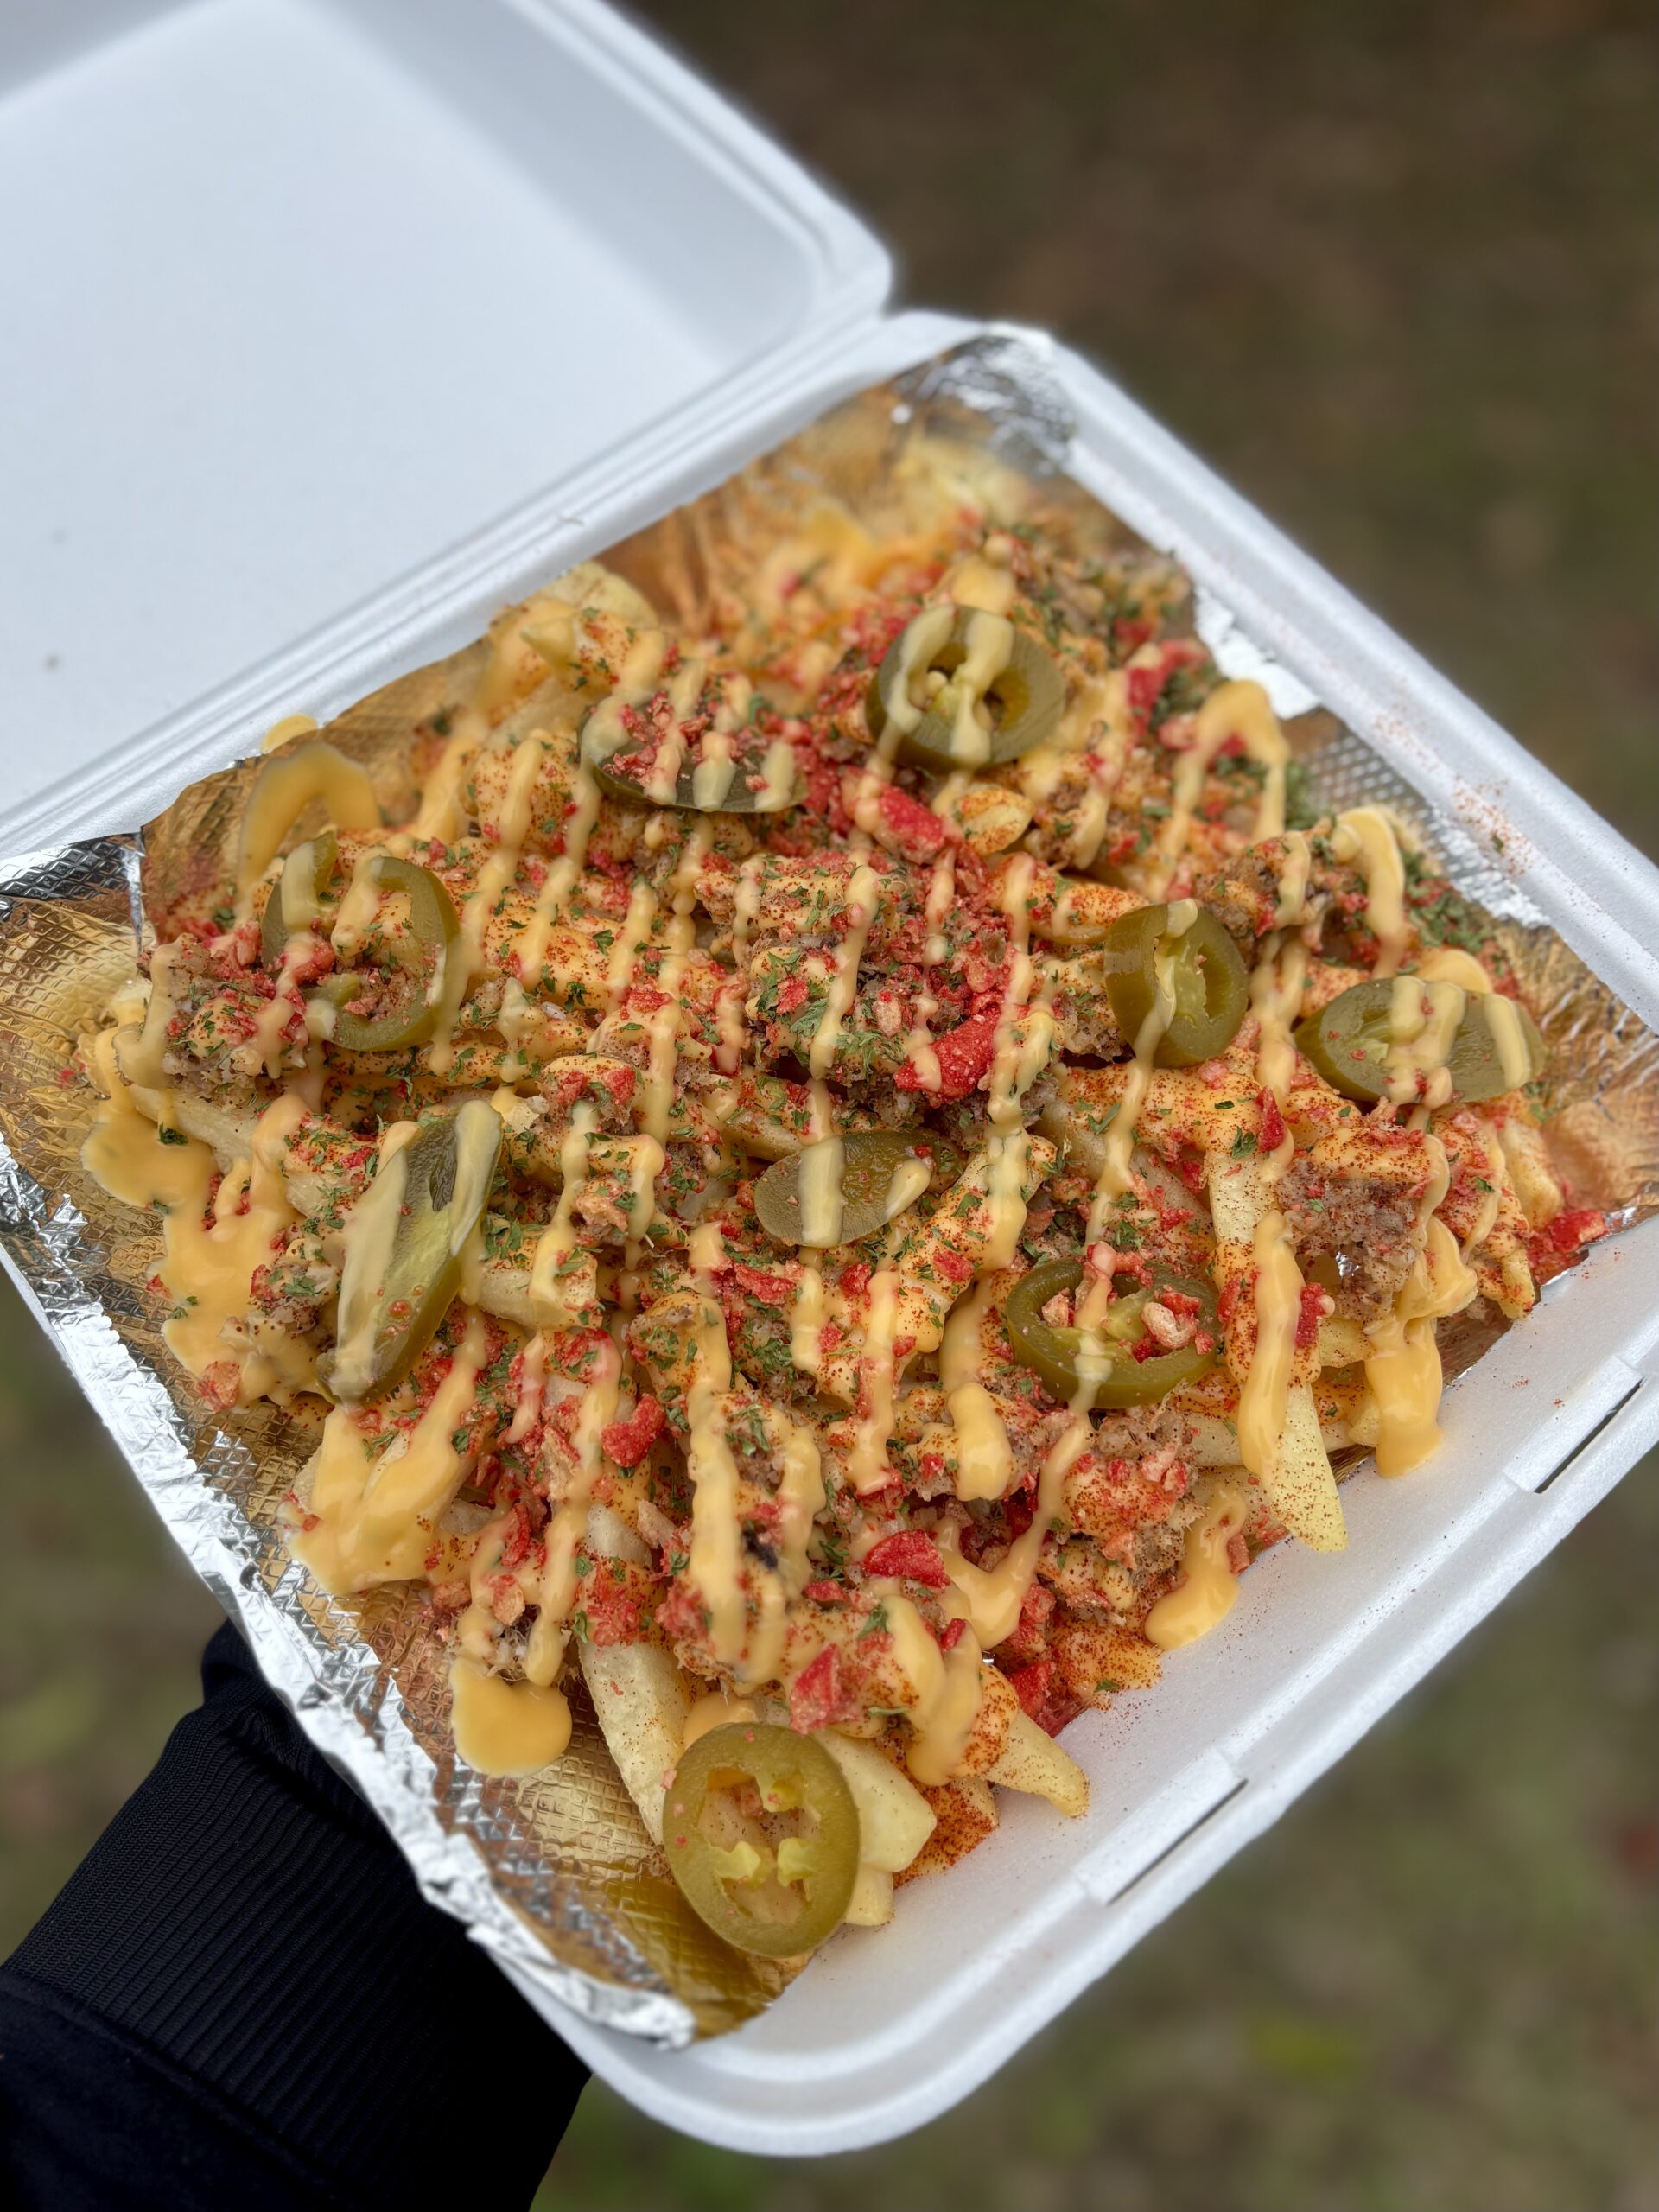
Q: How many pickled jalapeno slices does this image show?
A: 9